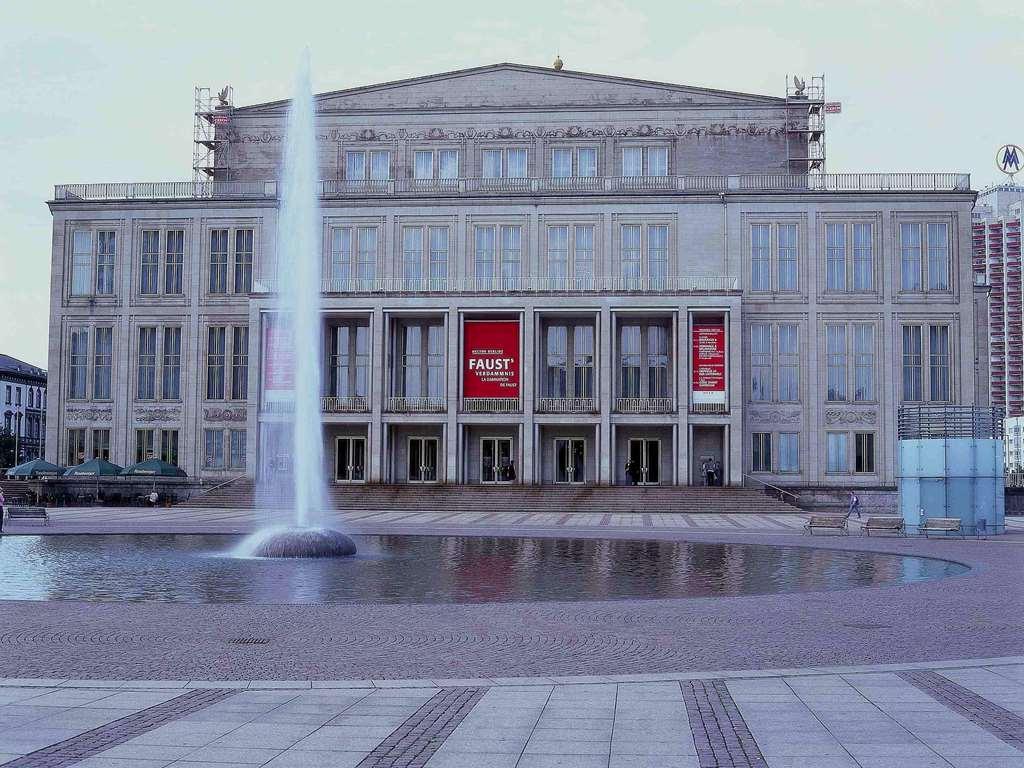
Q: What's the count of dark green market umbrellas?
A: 3